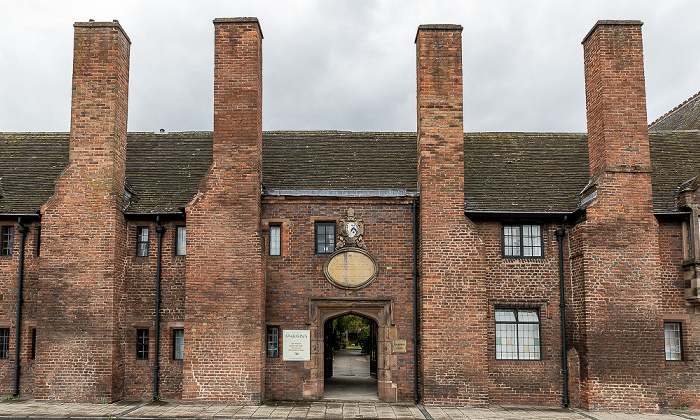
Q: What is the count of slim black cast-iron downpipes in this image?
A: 4